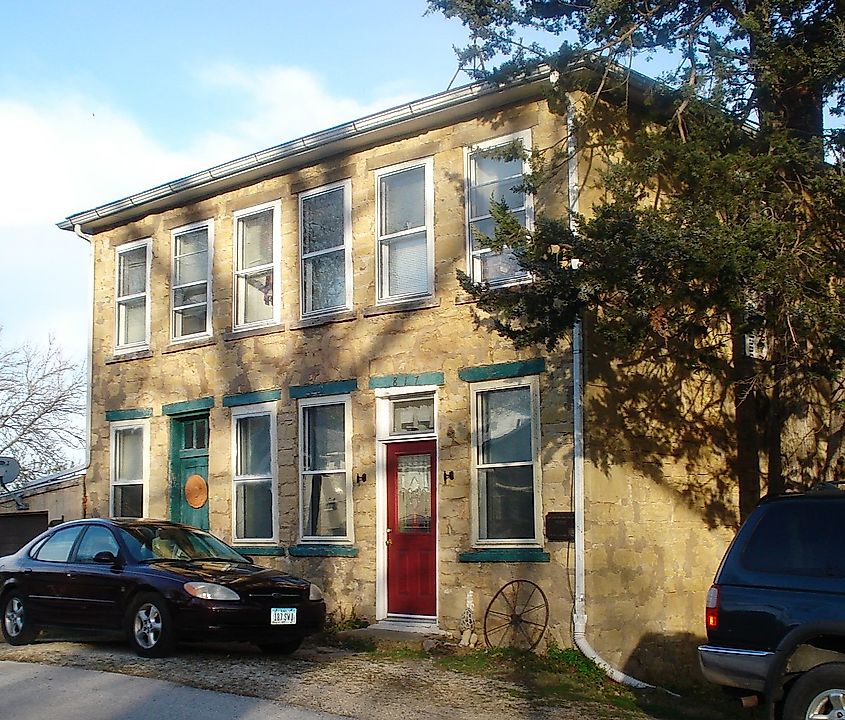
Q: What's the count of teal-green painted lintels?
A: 6